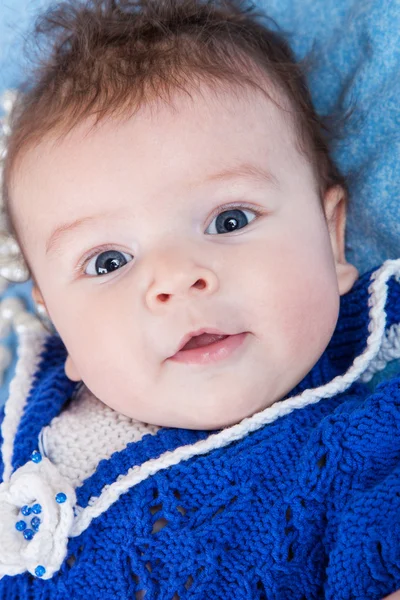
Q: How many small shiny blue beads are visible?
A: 8